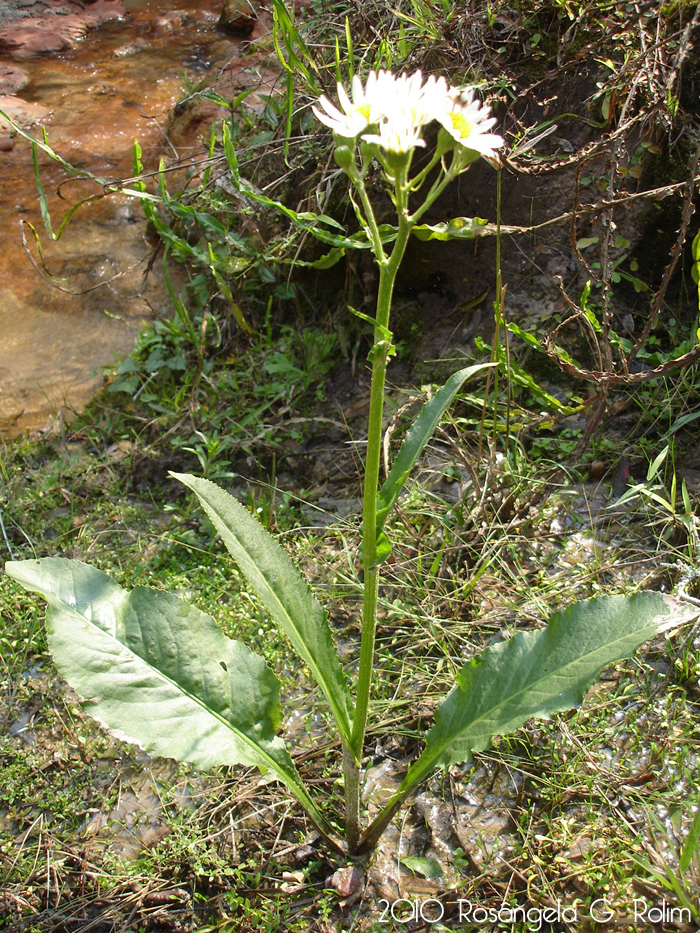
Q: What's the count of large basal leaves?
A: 3